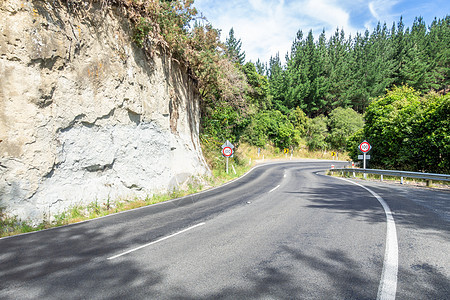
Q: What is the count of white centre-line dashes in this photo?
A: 3